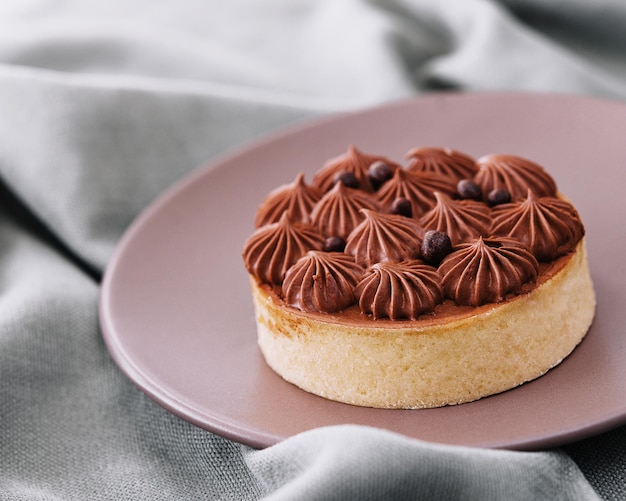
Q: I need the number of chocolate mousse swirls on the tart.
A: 13